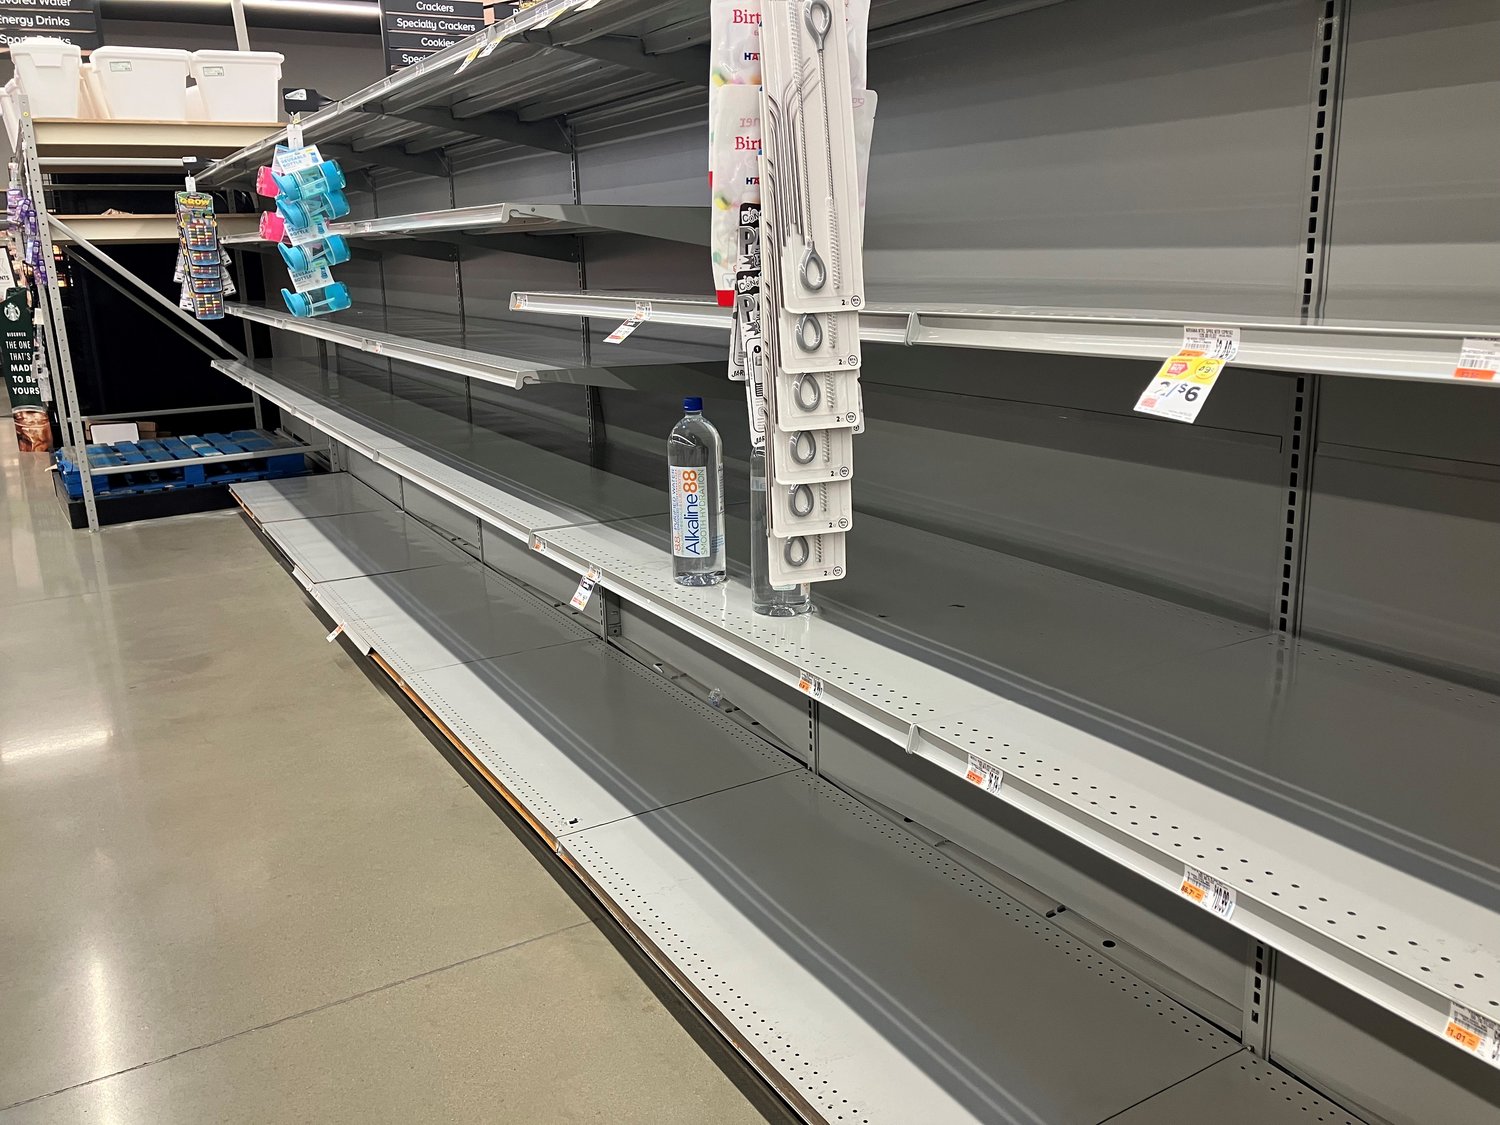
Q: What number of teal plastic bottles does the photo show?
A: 4